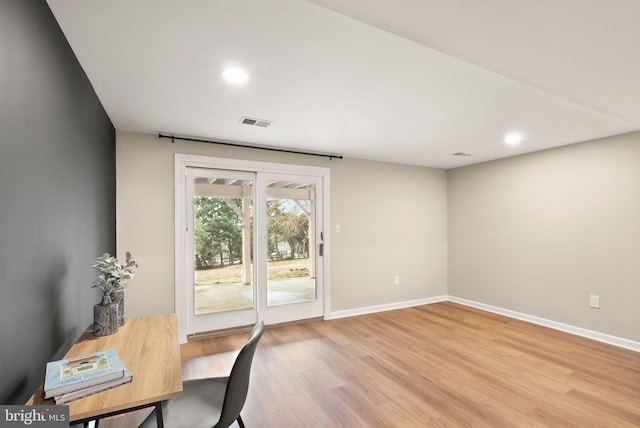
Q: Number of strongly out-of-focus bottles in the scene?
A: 0